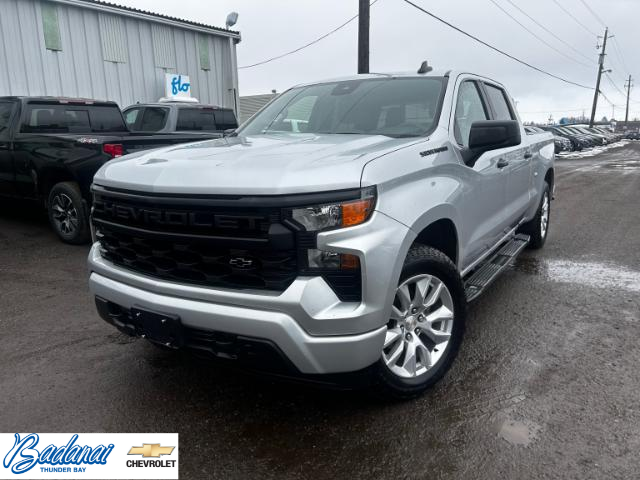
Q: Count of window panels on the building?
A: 4